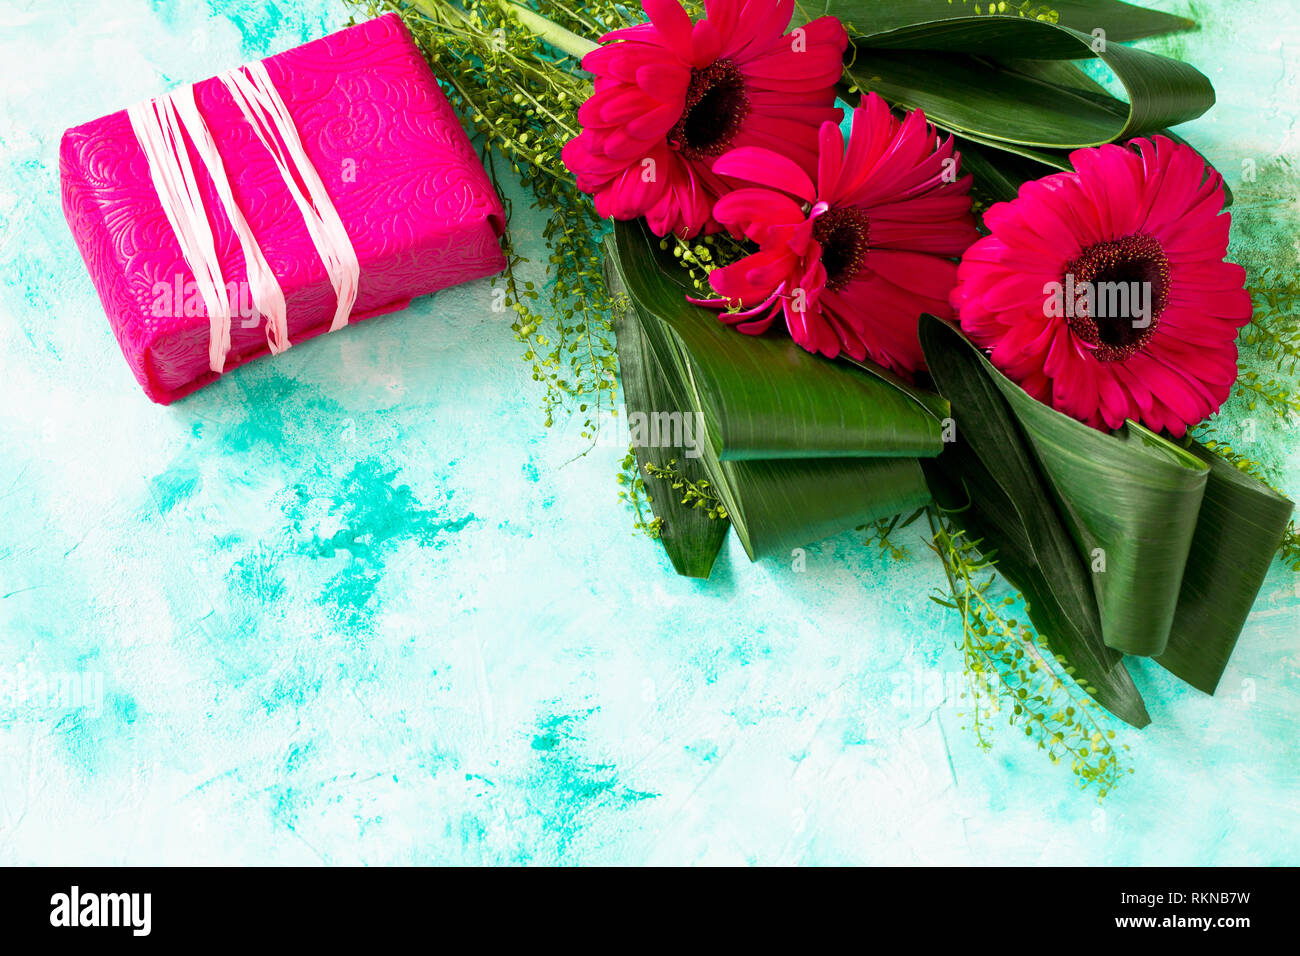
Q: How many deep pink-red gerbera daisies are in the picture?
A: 3